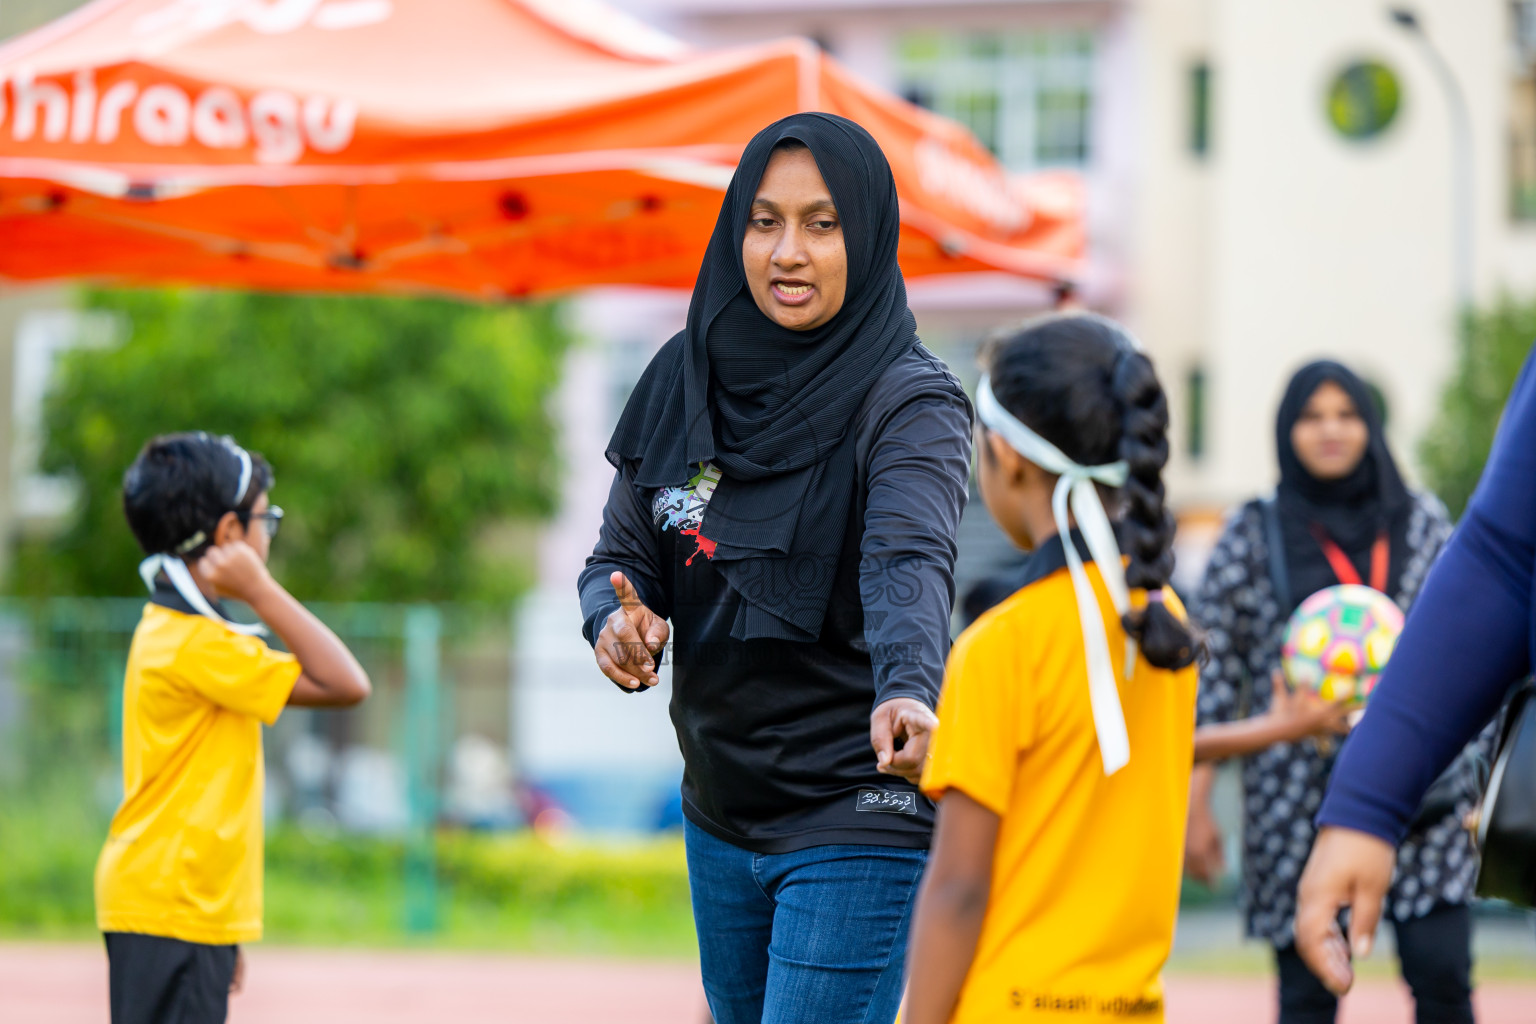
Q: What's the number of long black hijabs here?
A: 2